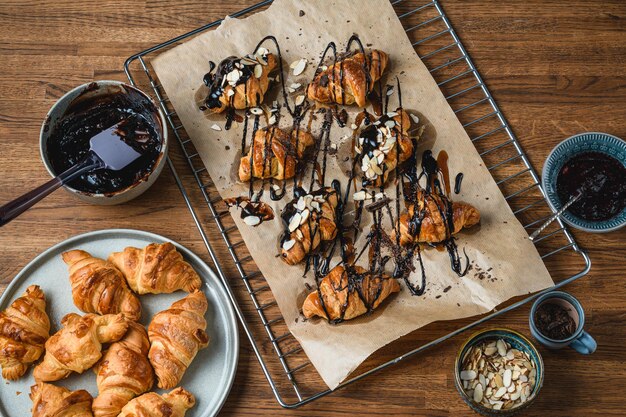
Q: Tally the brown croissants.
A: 15